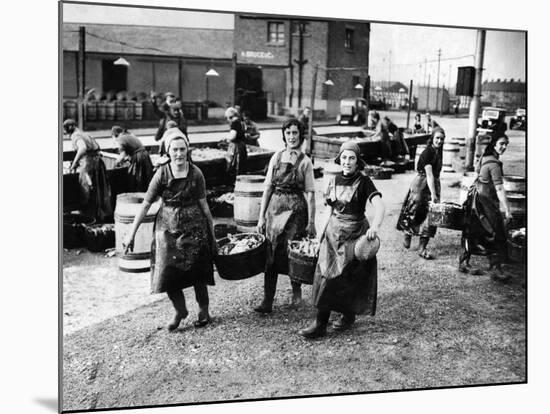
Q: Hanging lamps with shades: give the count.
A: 6